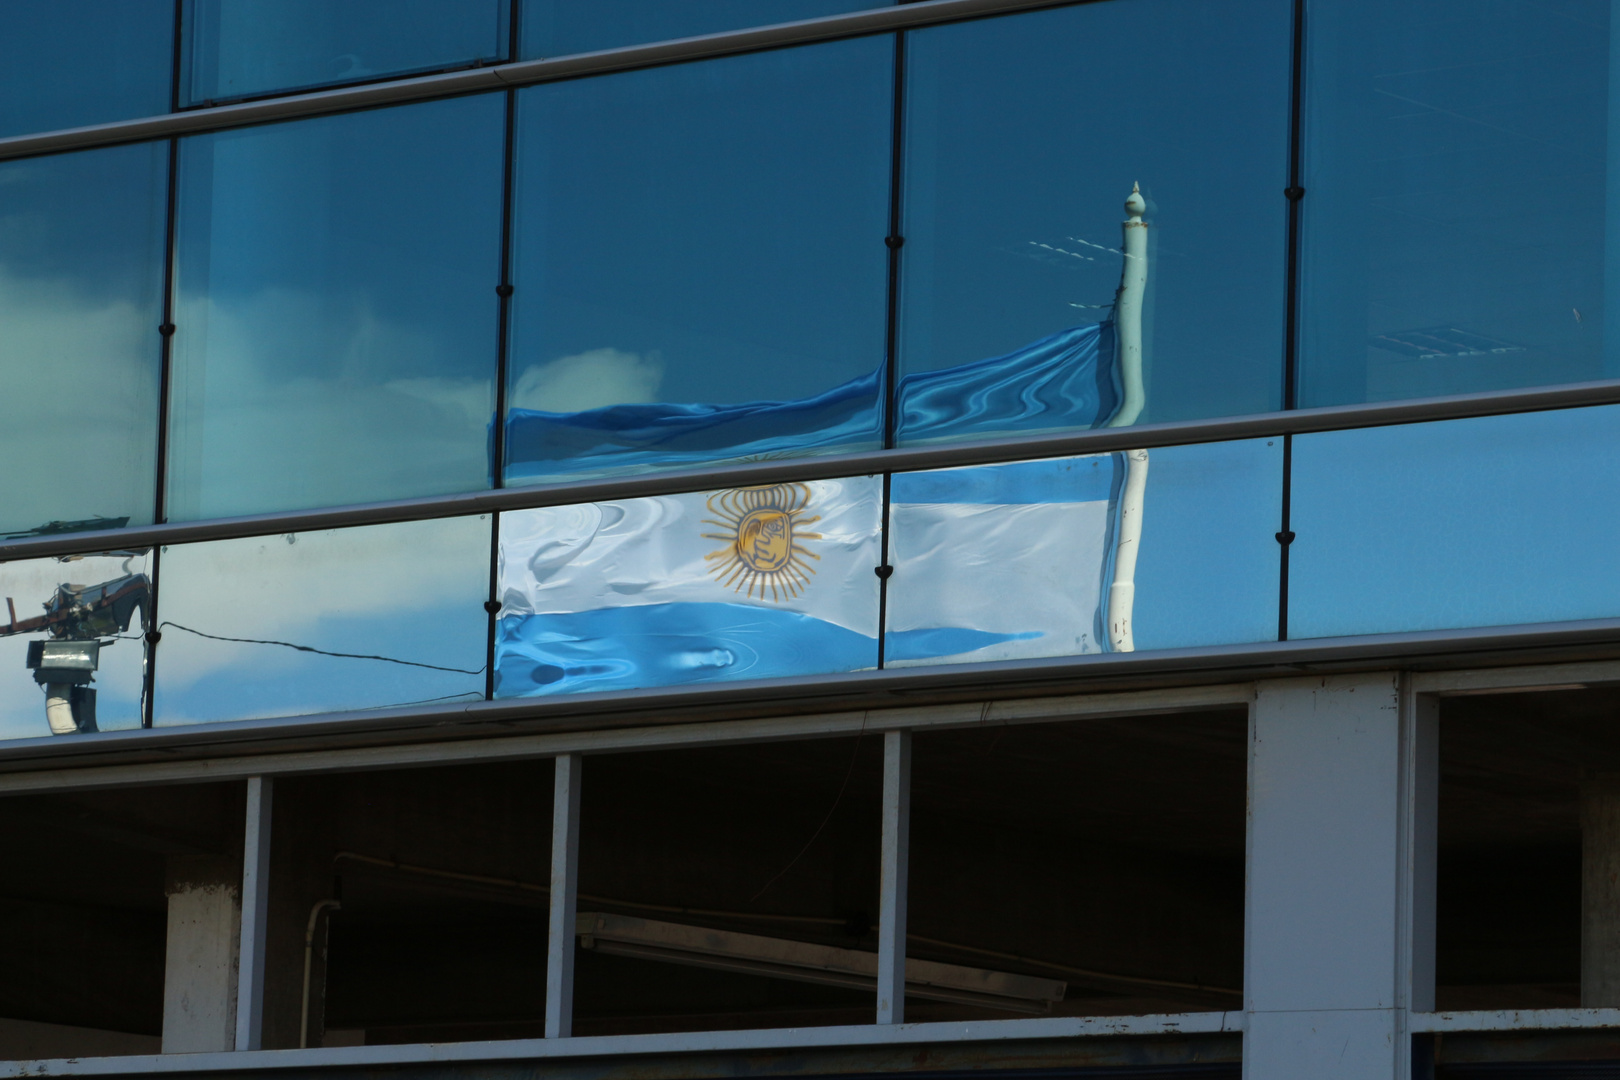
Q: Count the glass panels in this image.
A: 13